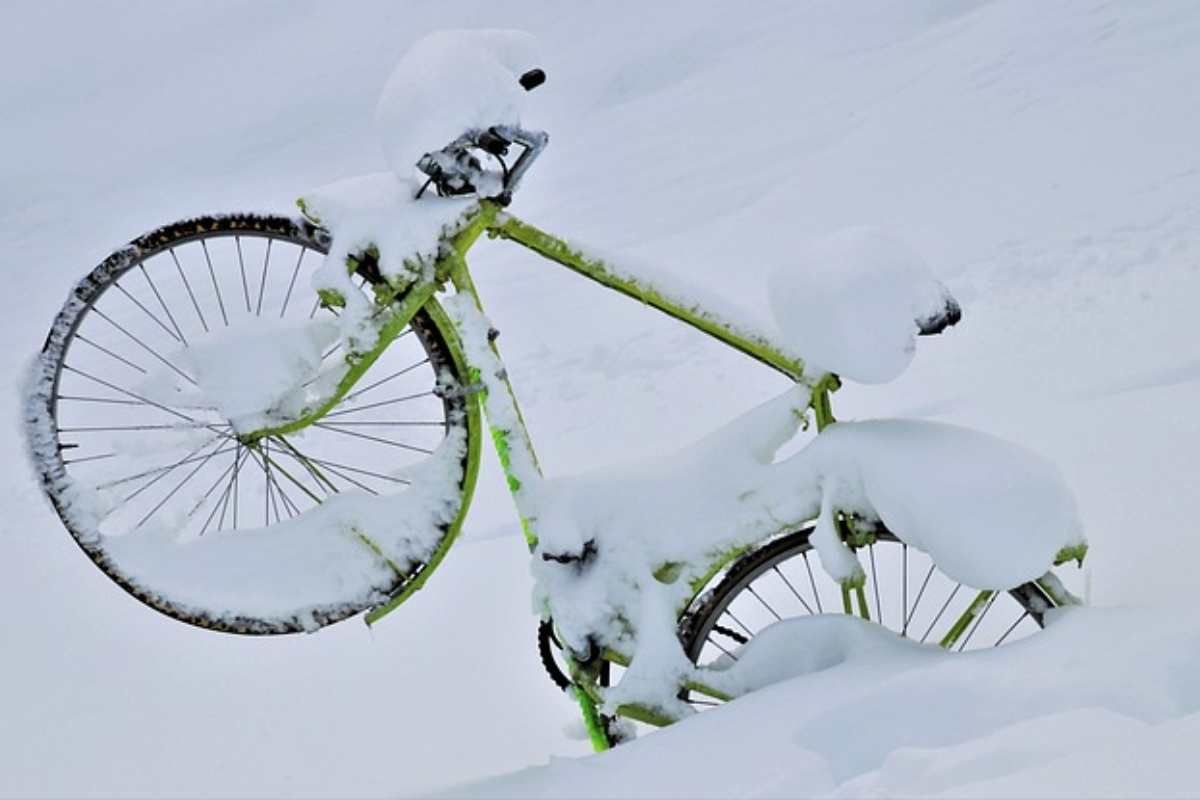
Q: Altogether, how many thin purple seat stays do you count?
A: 0